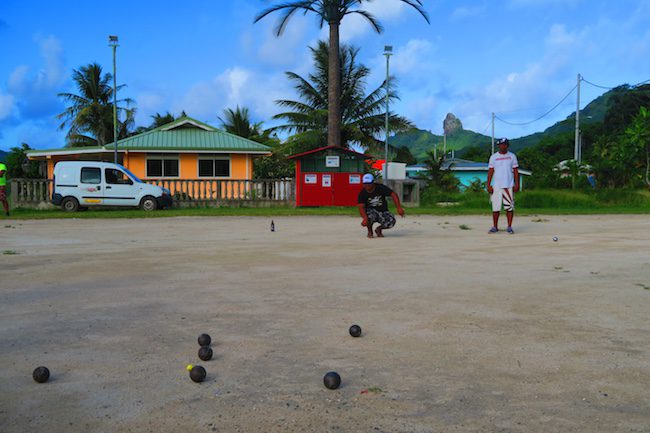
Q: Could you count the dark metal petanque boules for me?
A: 6